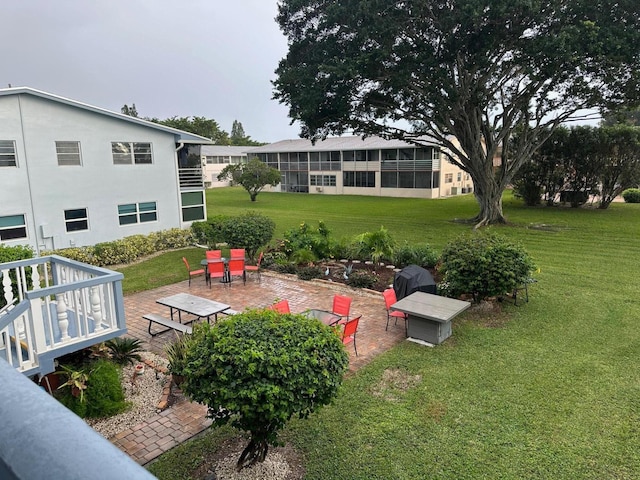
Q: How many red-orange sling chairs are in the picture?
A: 10